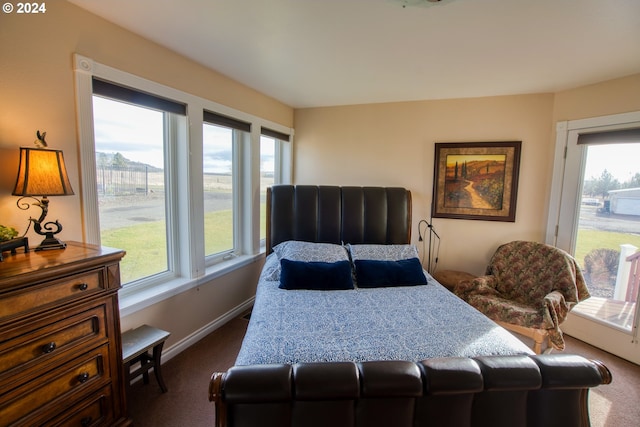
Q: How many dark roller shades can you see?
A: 4